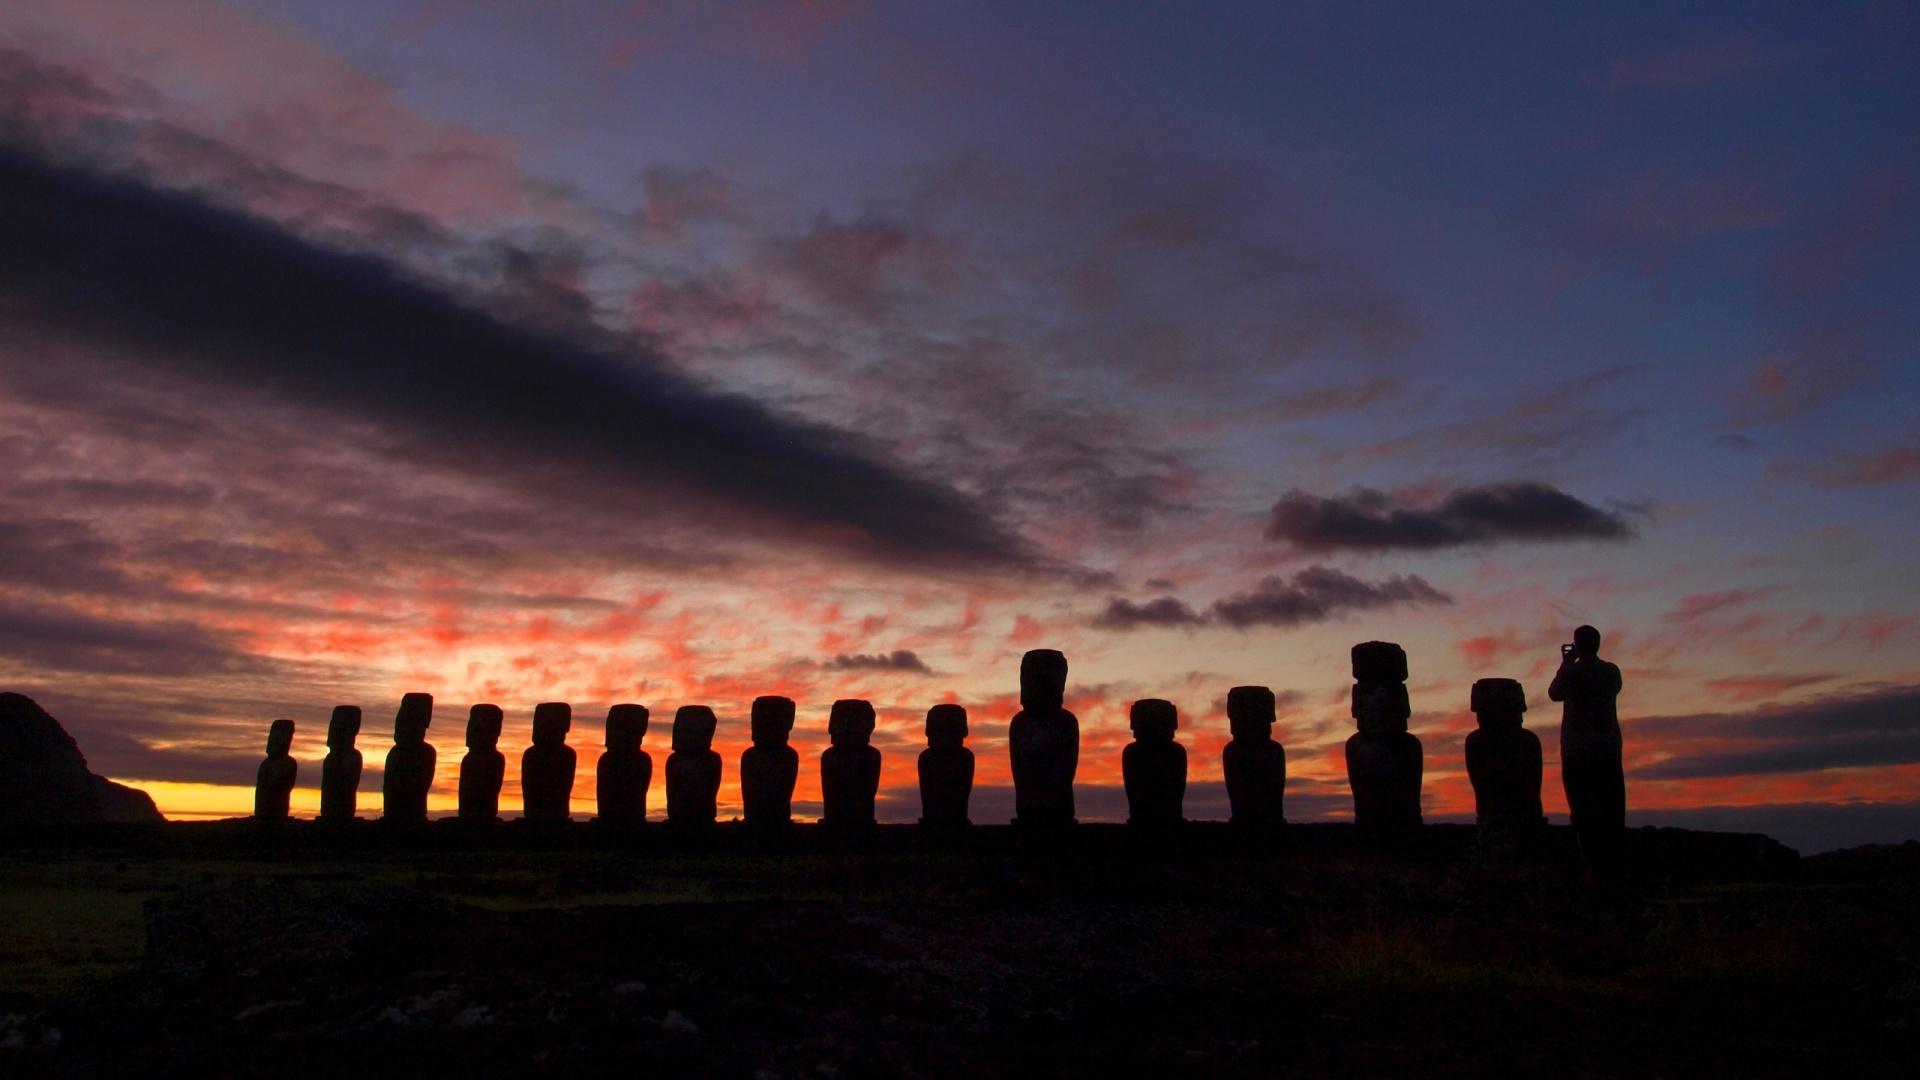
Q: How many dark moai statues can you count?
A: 15